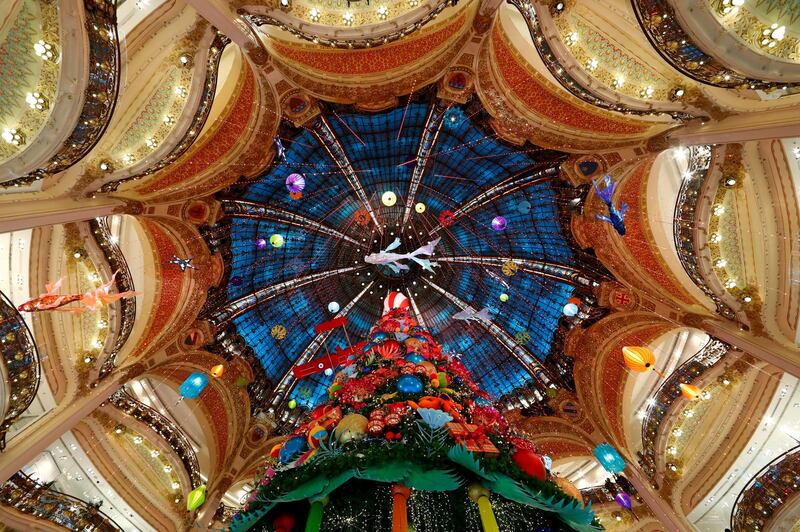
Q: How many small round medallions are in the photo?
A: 8